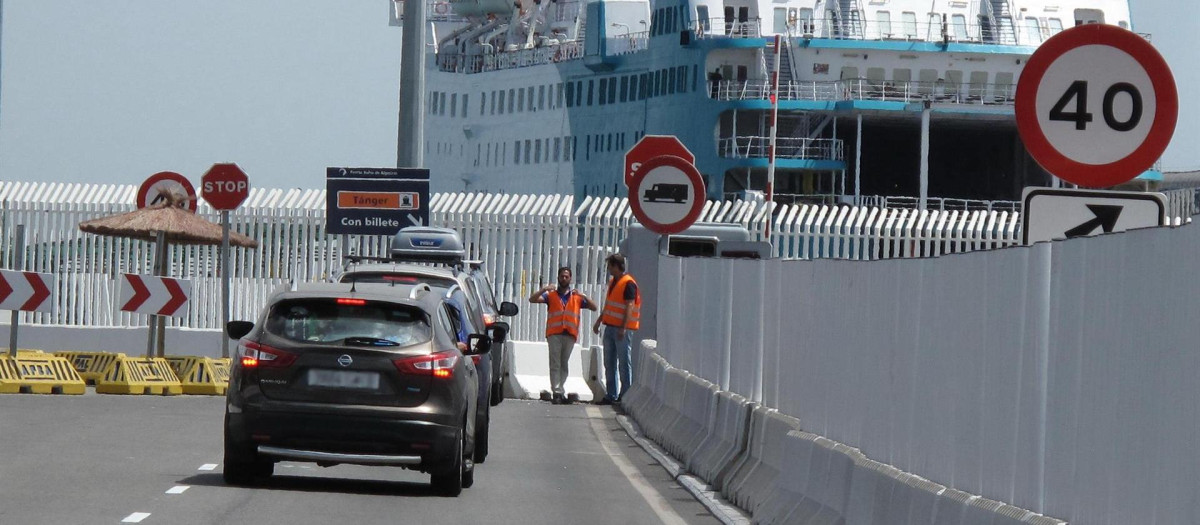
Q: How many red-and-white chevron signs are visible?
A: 2